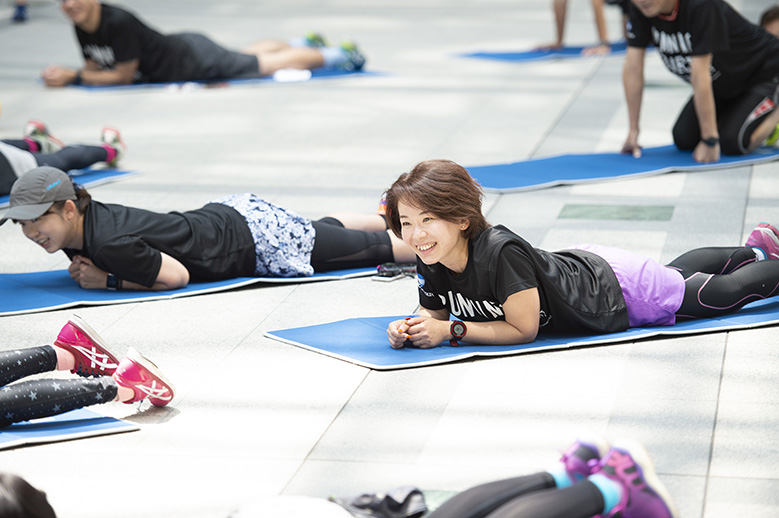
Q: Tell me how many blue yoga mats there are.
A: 7